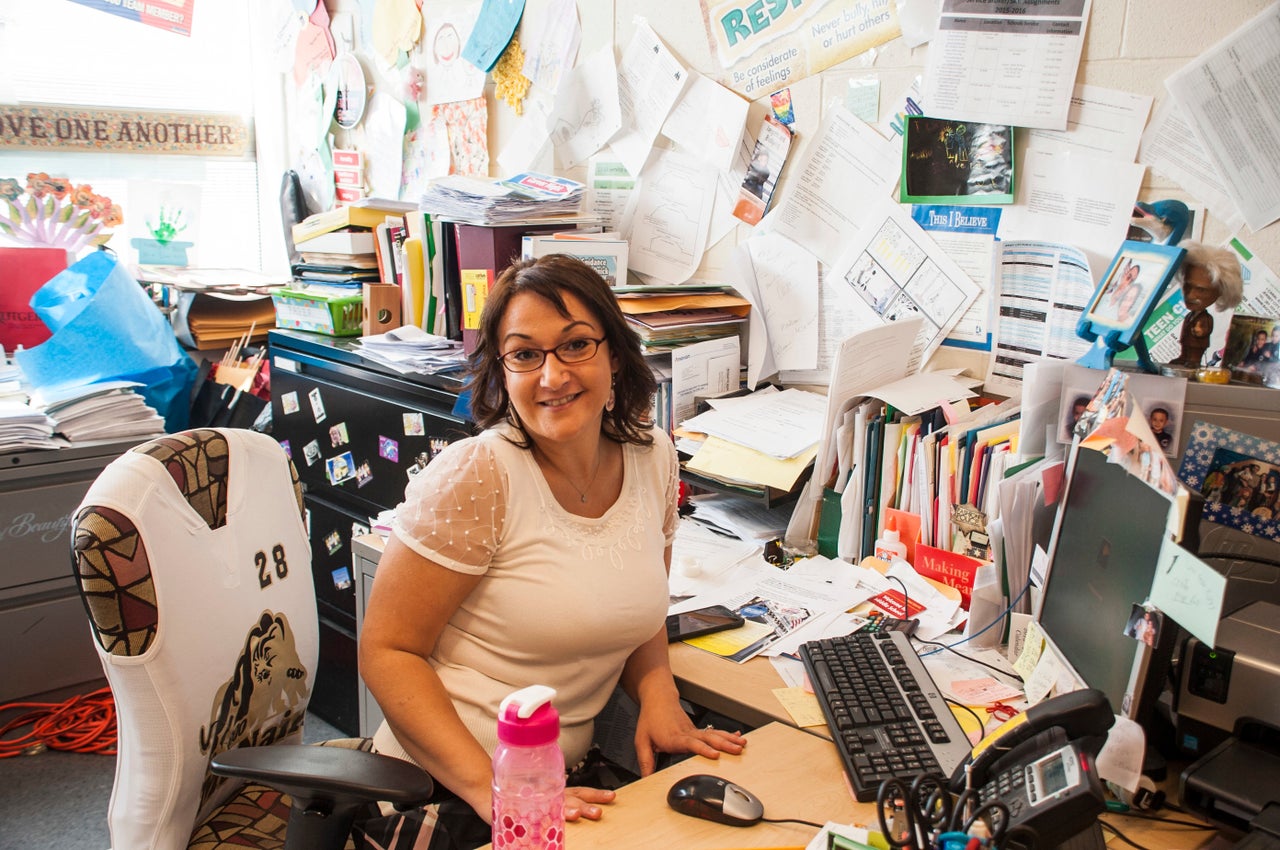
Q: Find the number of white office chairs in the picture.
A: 1